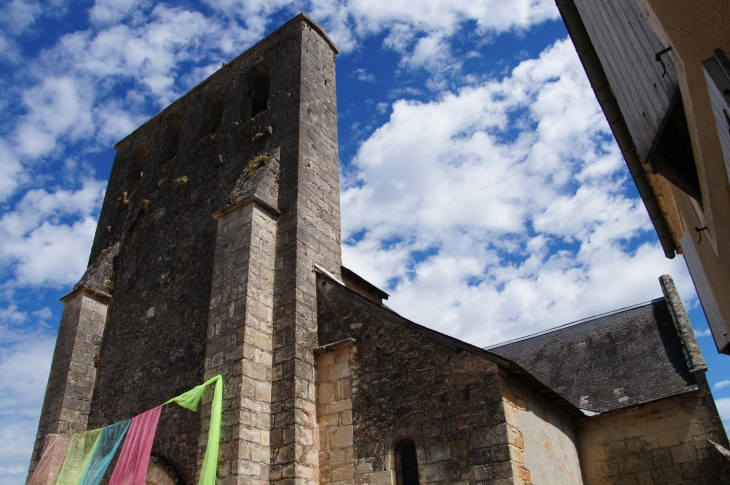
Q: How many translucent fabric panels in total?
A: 5